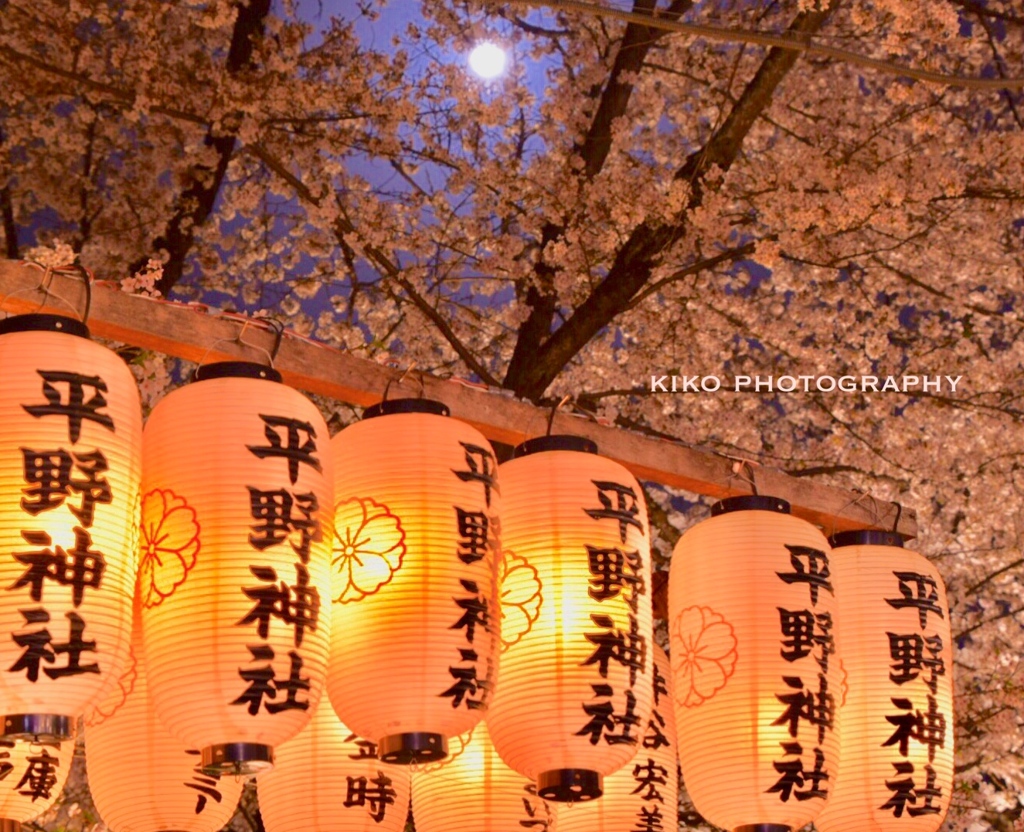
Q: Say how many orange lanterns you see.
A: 11